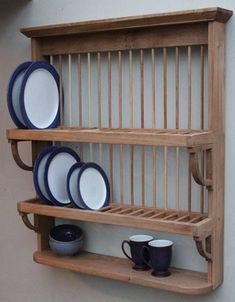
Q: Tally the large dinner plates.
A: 2